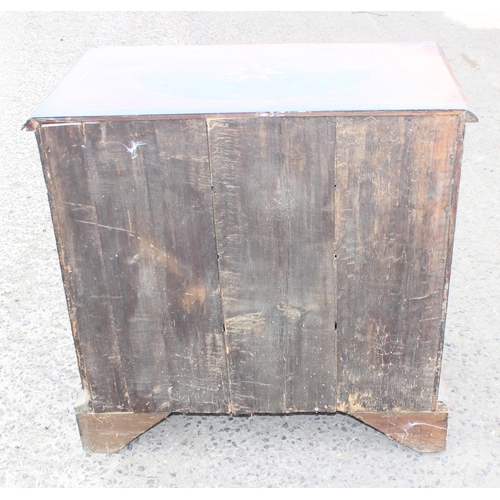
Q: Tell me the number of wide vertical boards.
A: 3